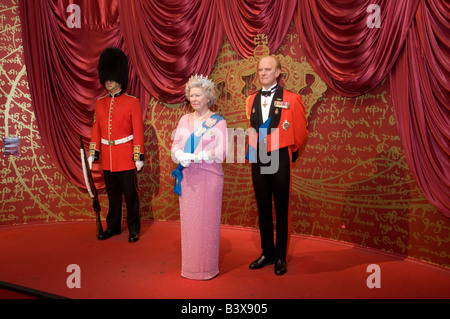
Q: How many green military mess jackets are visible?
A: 0